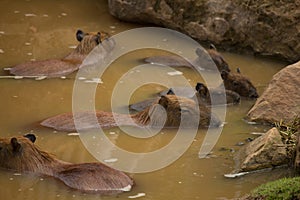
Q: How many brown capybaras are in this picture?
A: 6